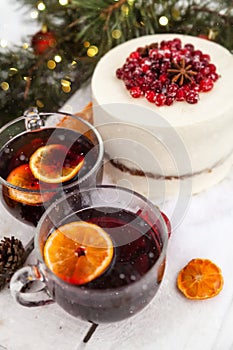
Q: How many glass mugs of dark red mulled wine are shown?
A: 2